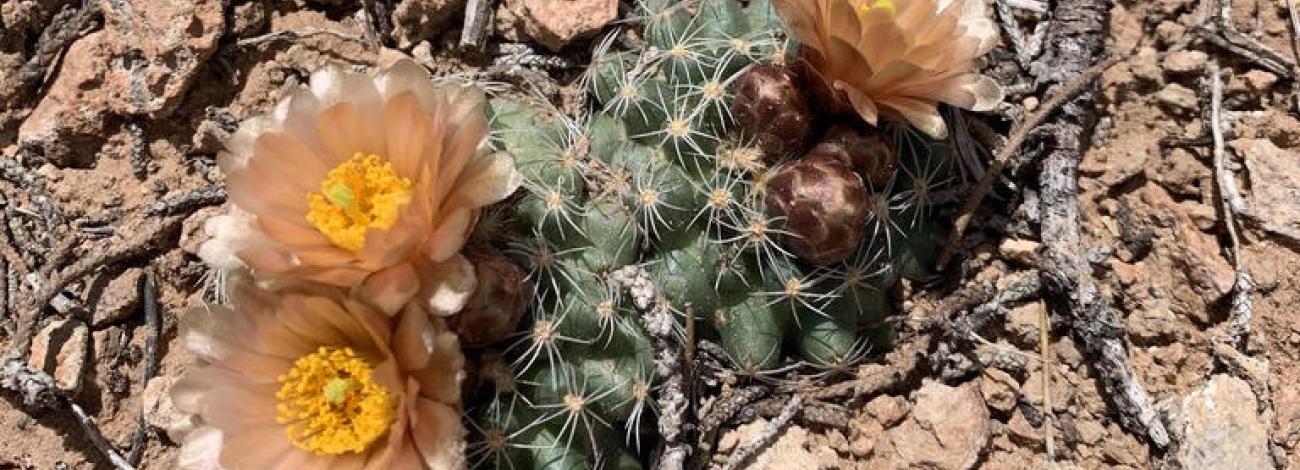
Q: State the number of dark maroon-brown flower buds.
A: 4